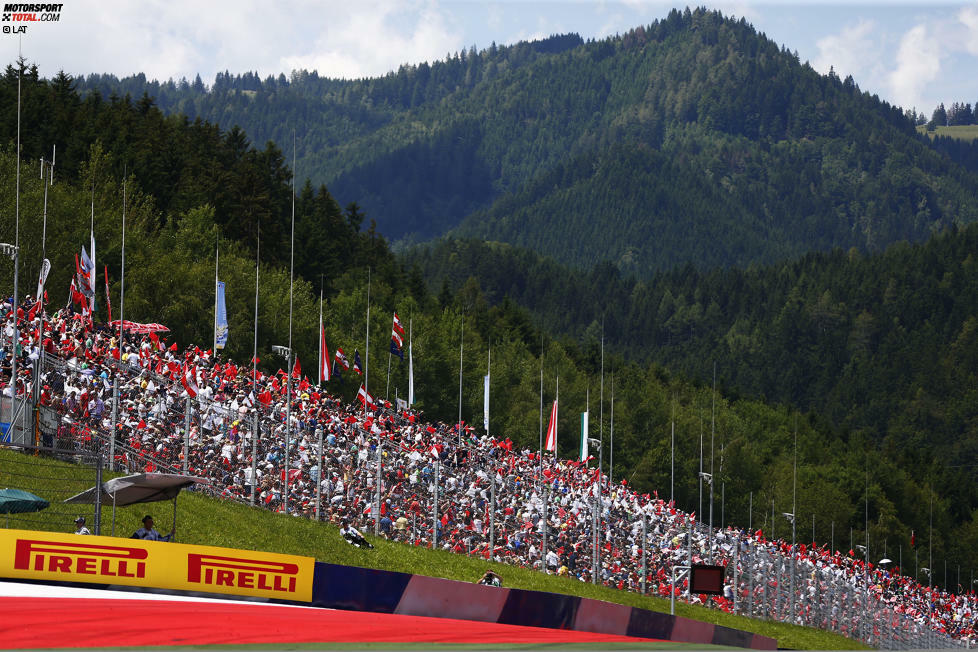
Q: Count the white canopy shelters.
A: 1